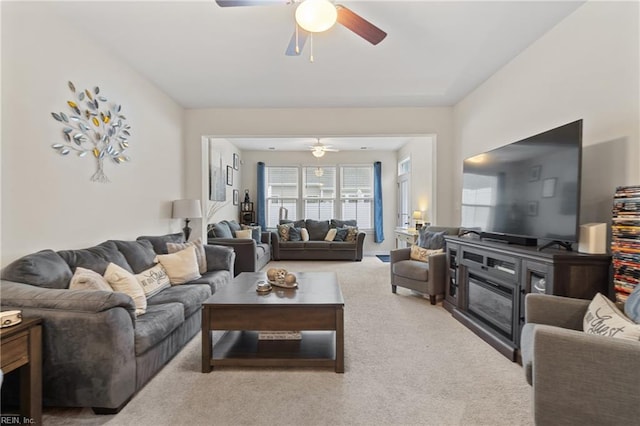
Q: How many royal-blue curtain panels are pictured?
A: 2